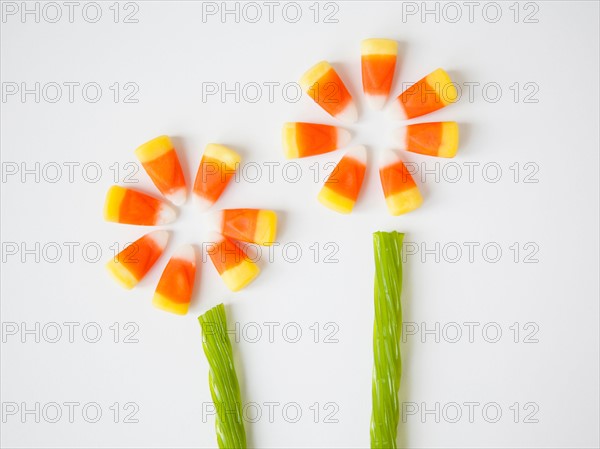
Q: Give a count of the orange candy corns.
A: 14